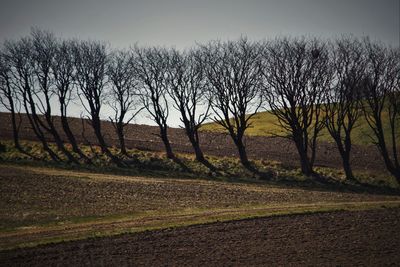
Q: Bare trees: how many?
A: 12